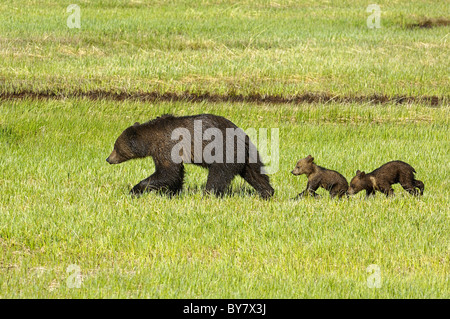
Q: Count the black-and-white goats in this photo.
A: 0